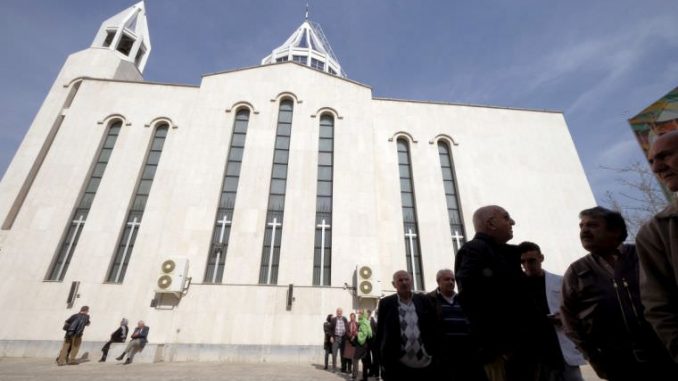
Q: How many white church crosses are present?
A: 7